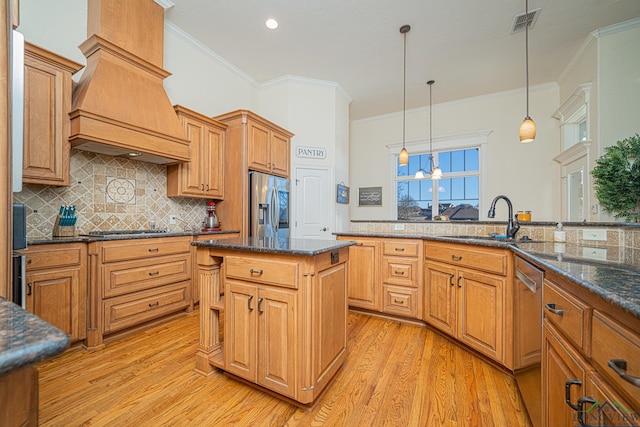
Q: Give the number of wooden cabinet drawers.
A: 11